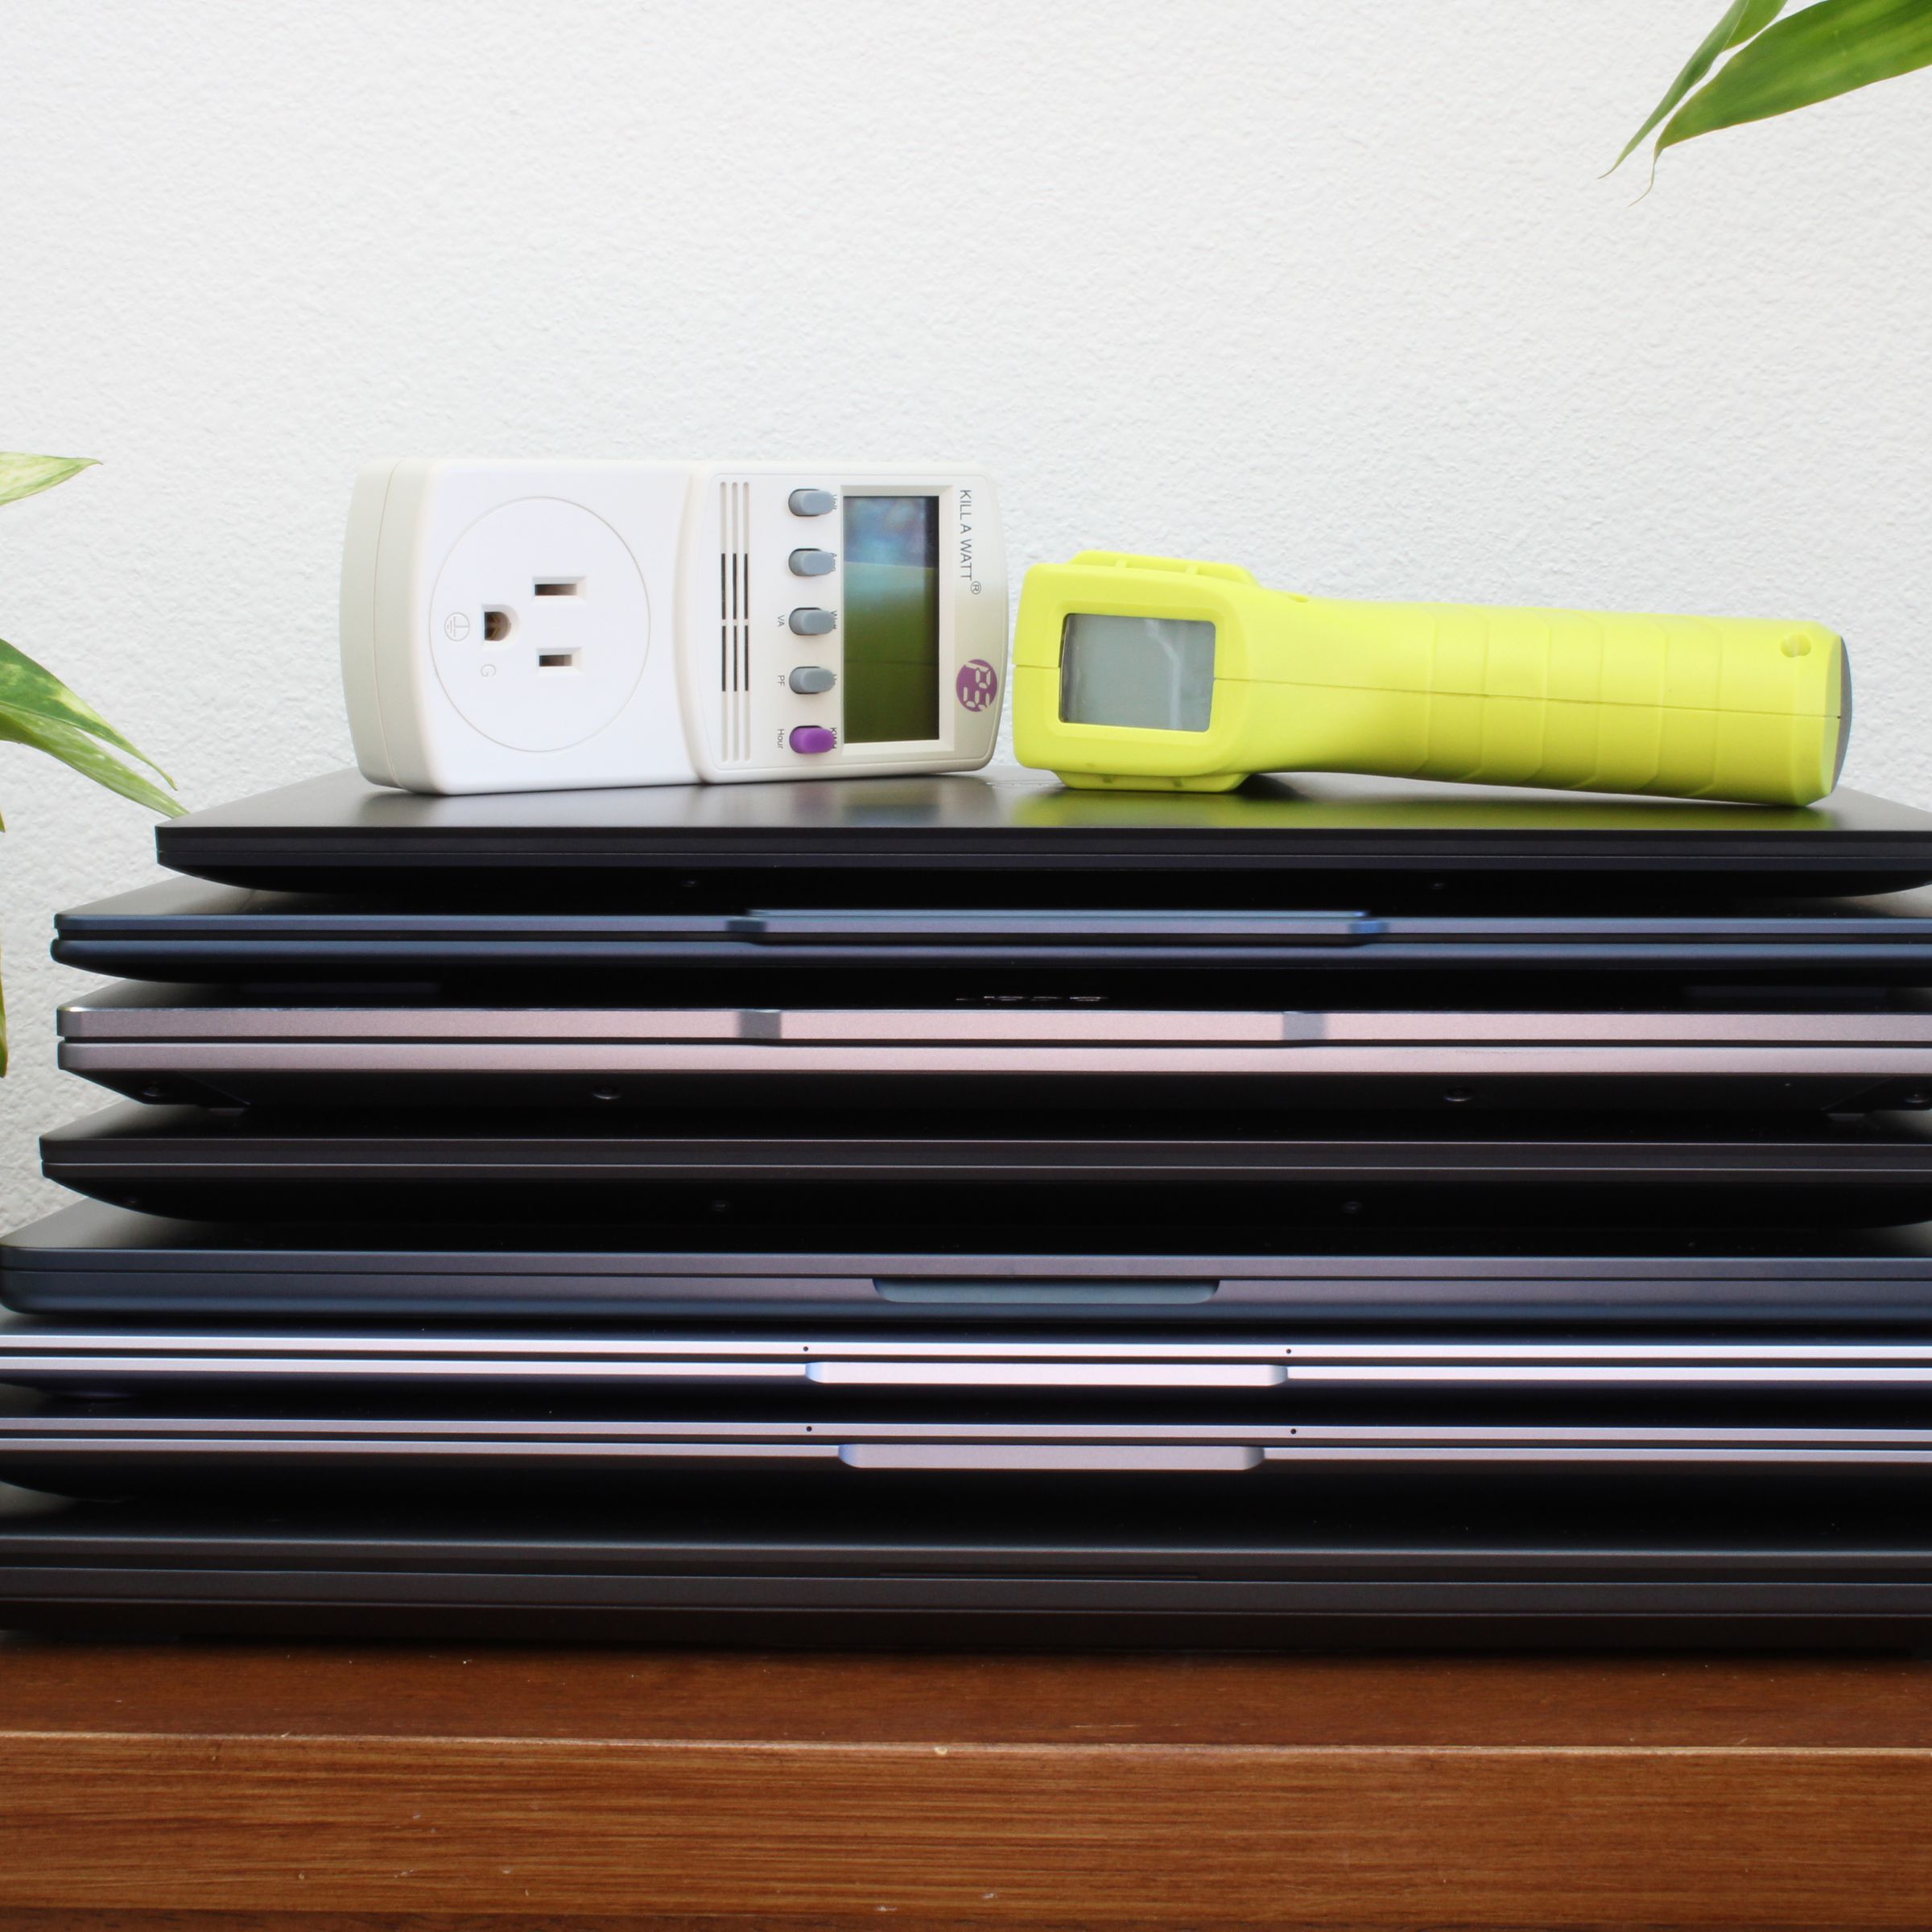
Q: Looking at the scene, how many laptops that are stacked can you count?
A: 8